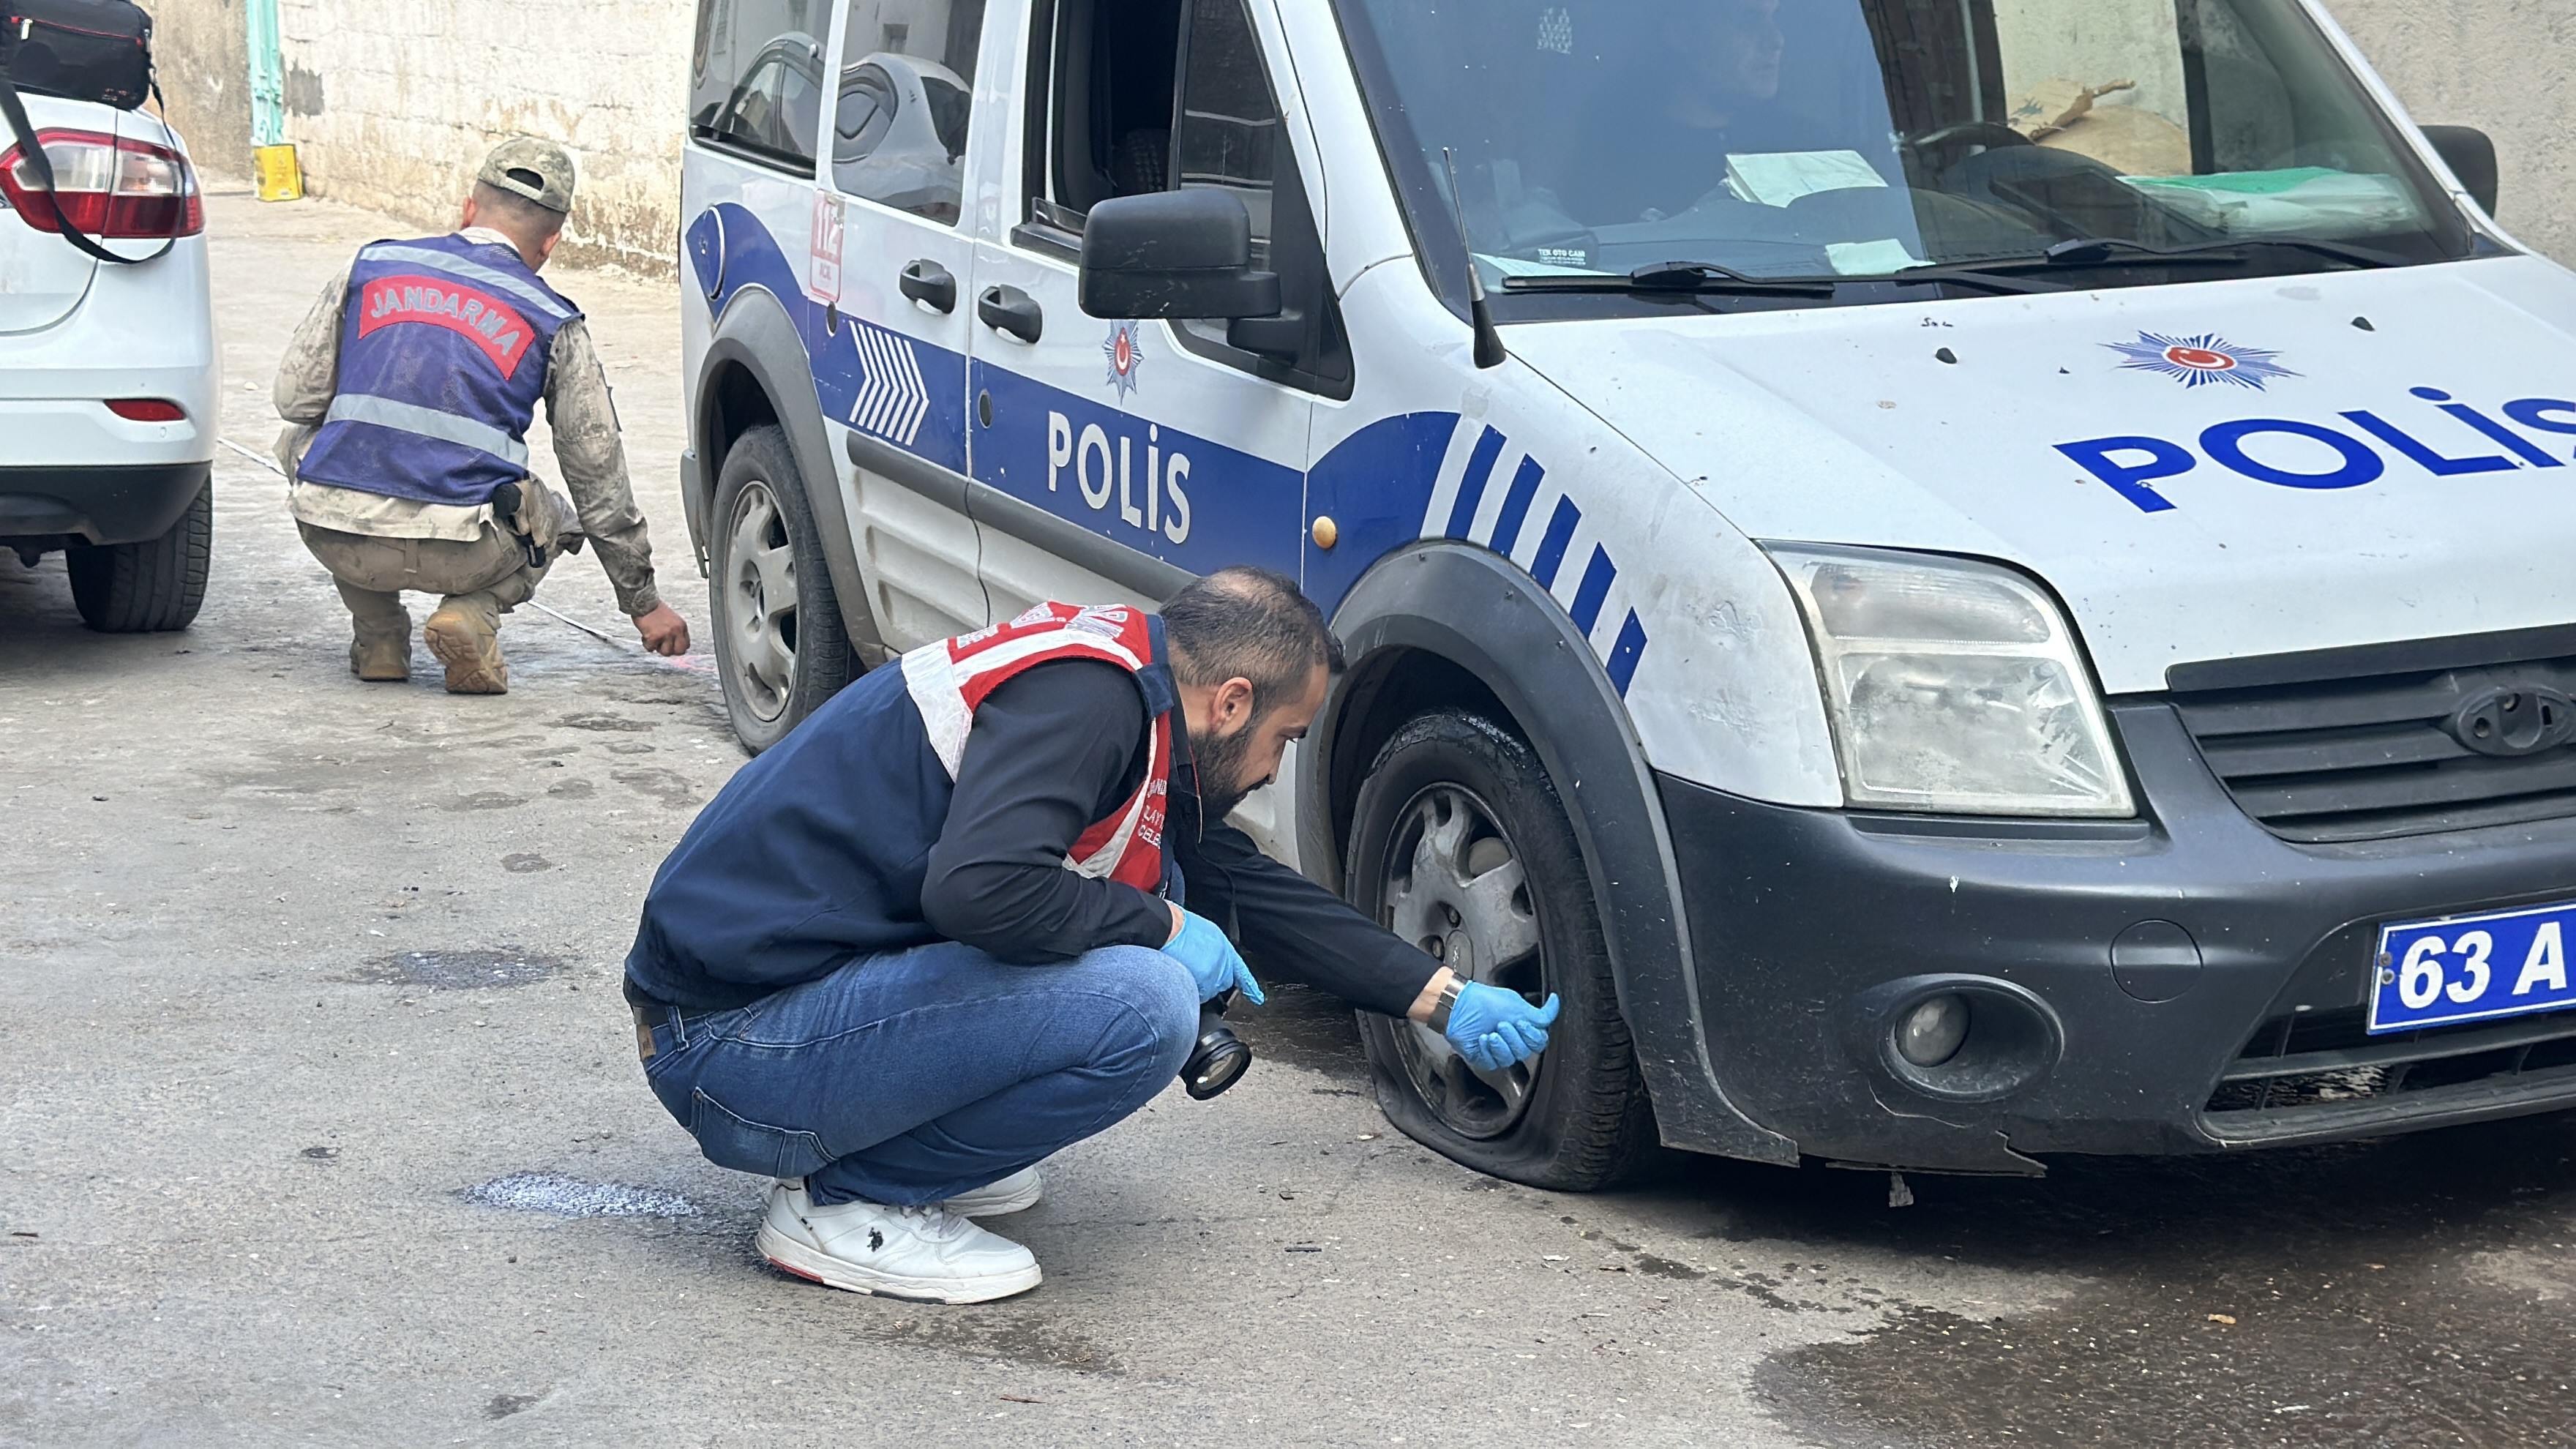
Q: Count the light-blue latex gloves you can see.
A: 2